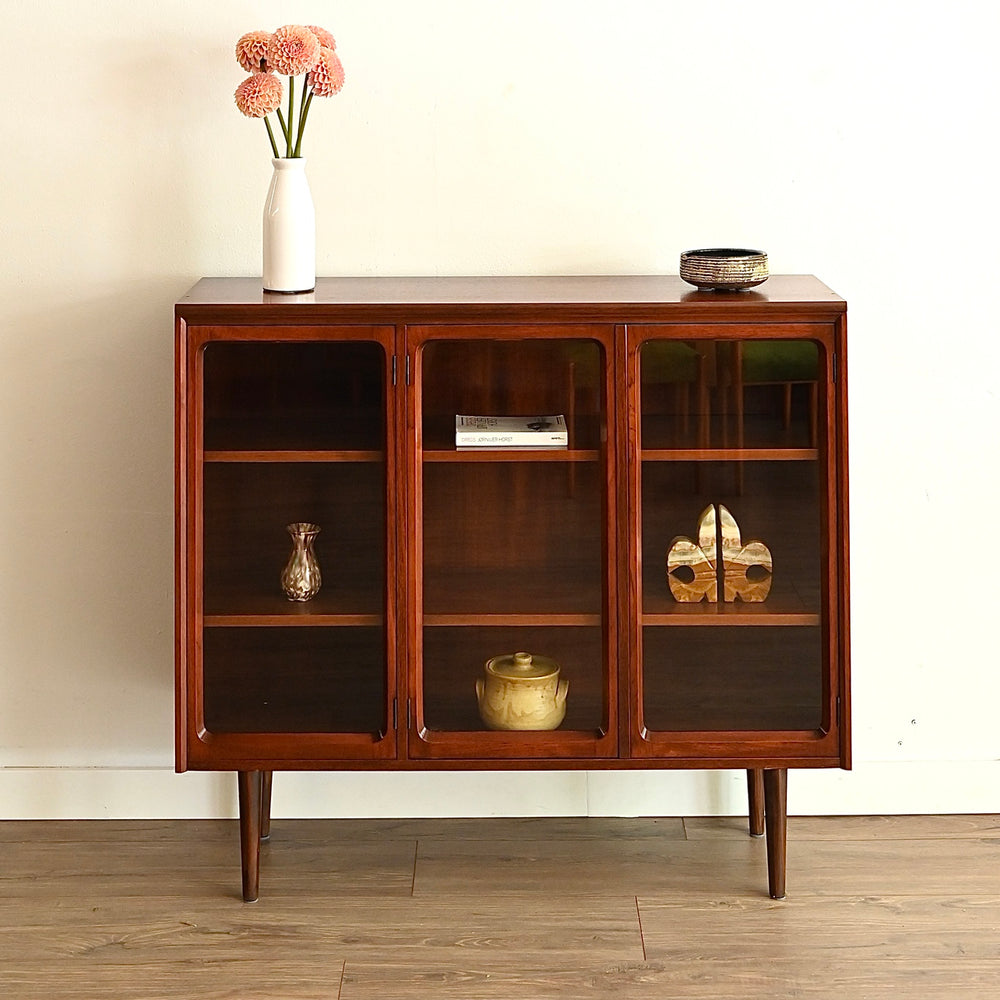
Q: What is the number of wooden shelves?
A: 6